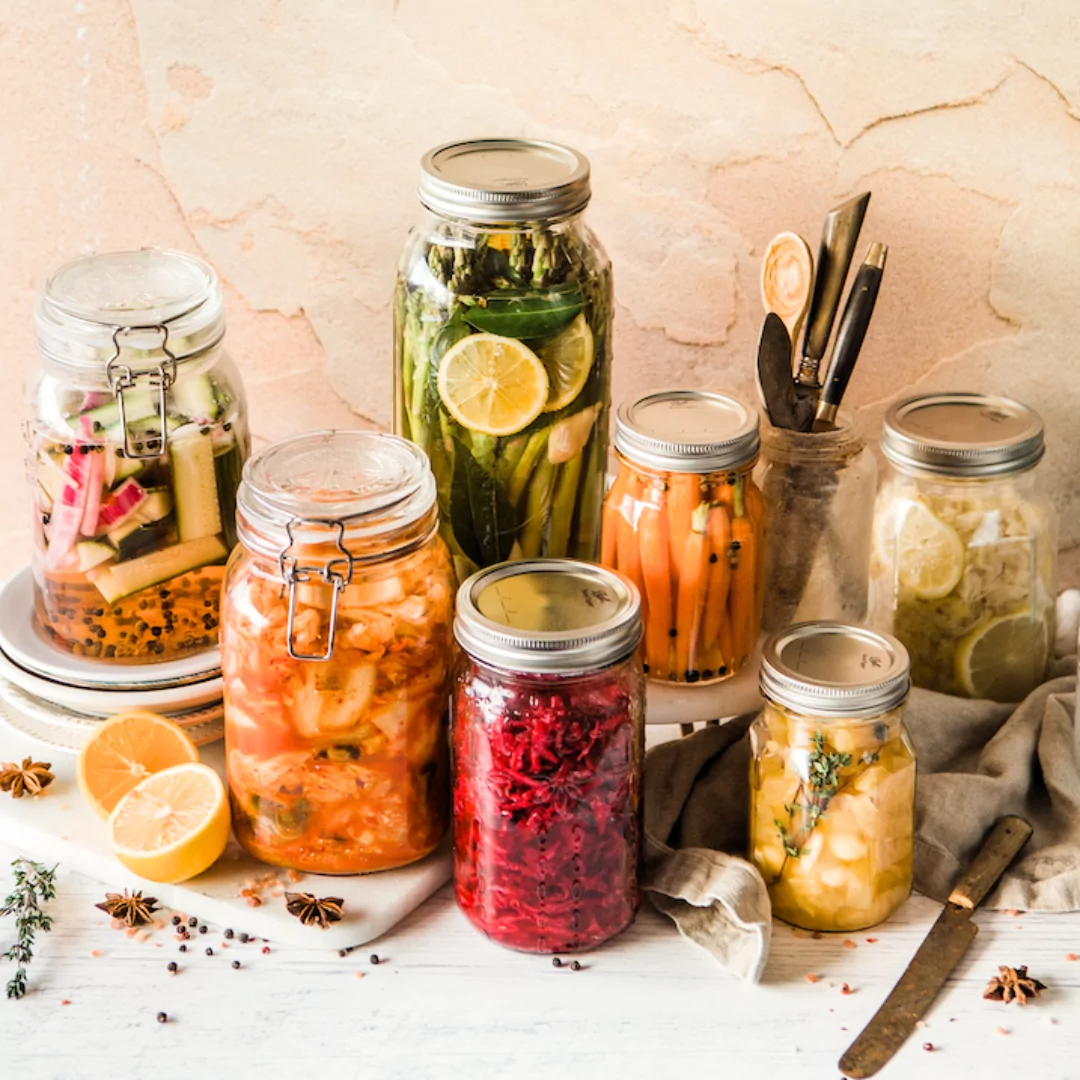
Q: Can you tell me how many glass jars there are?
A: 8